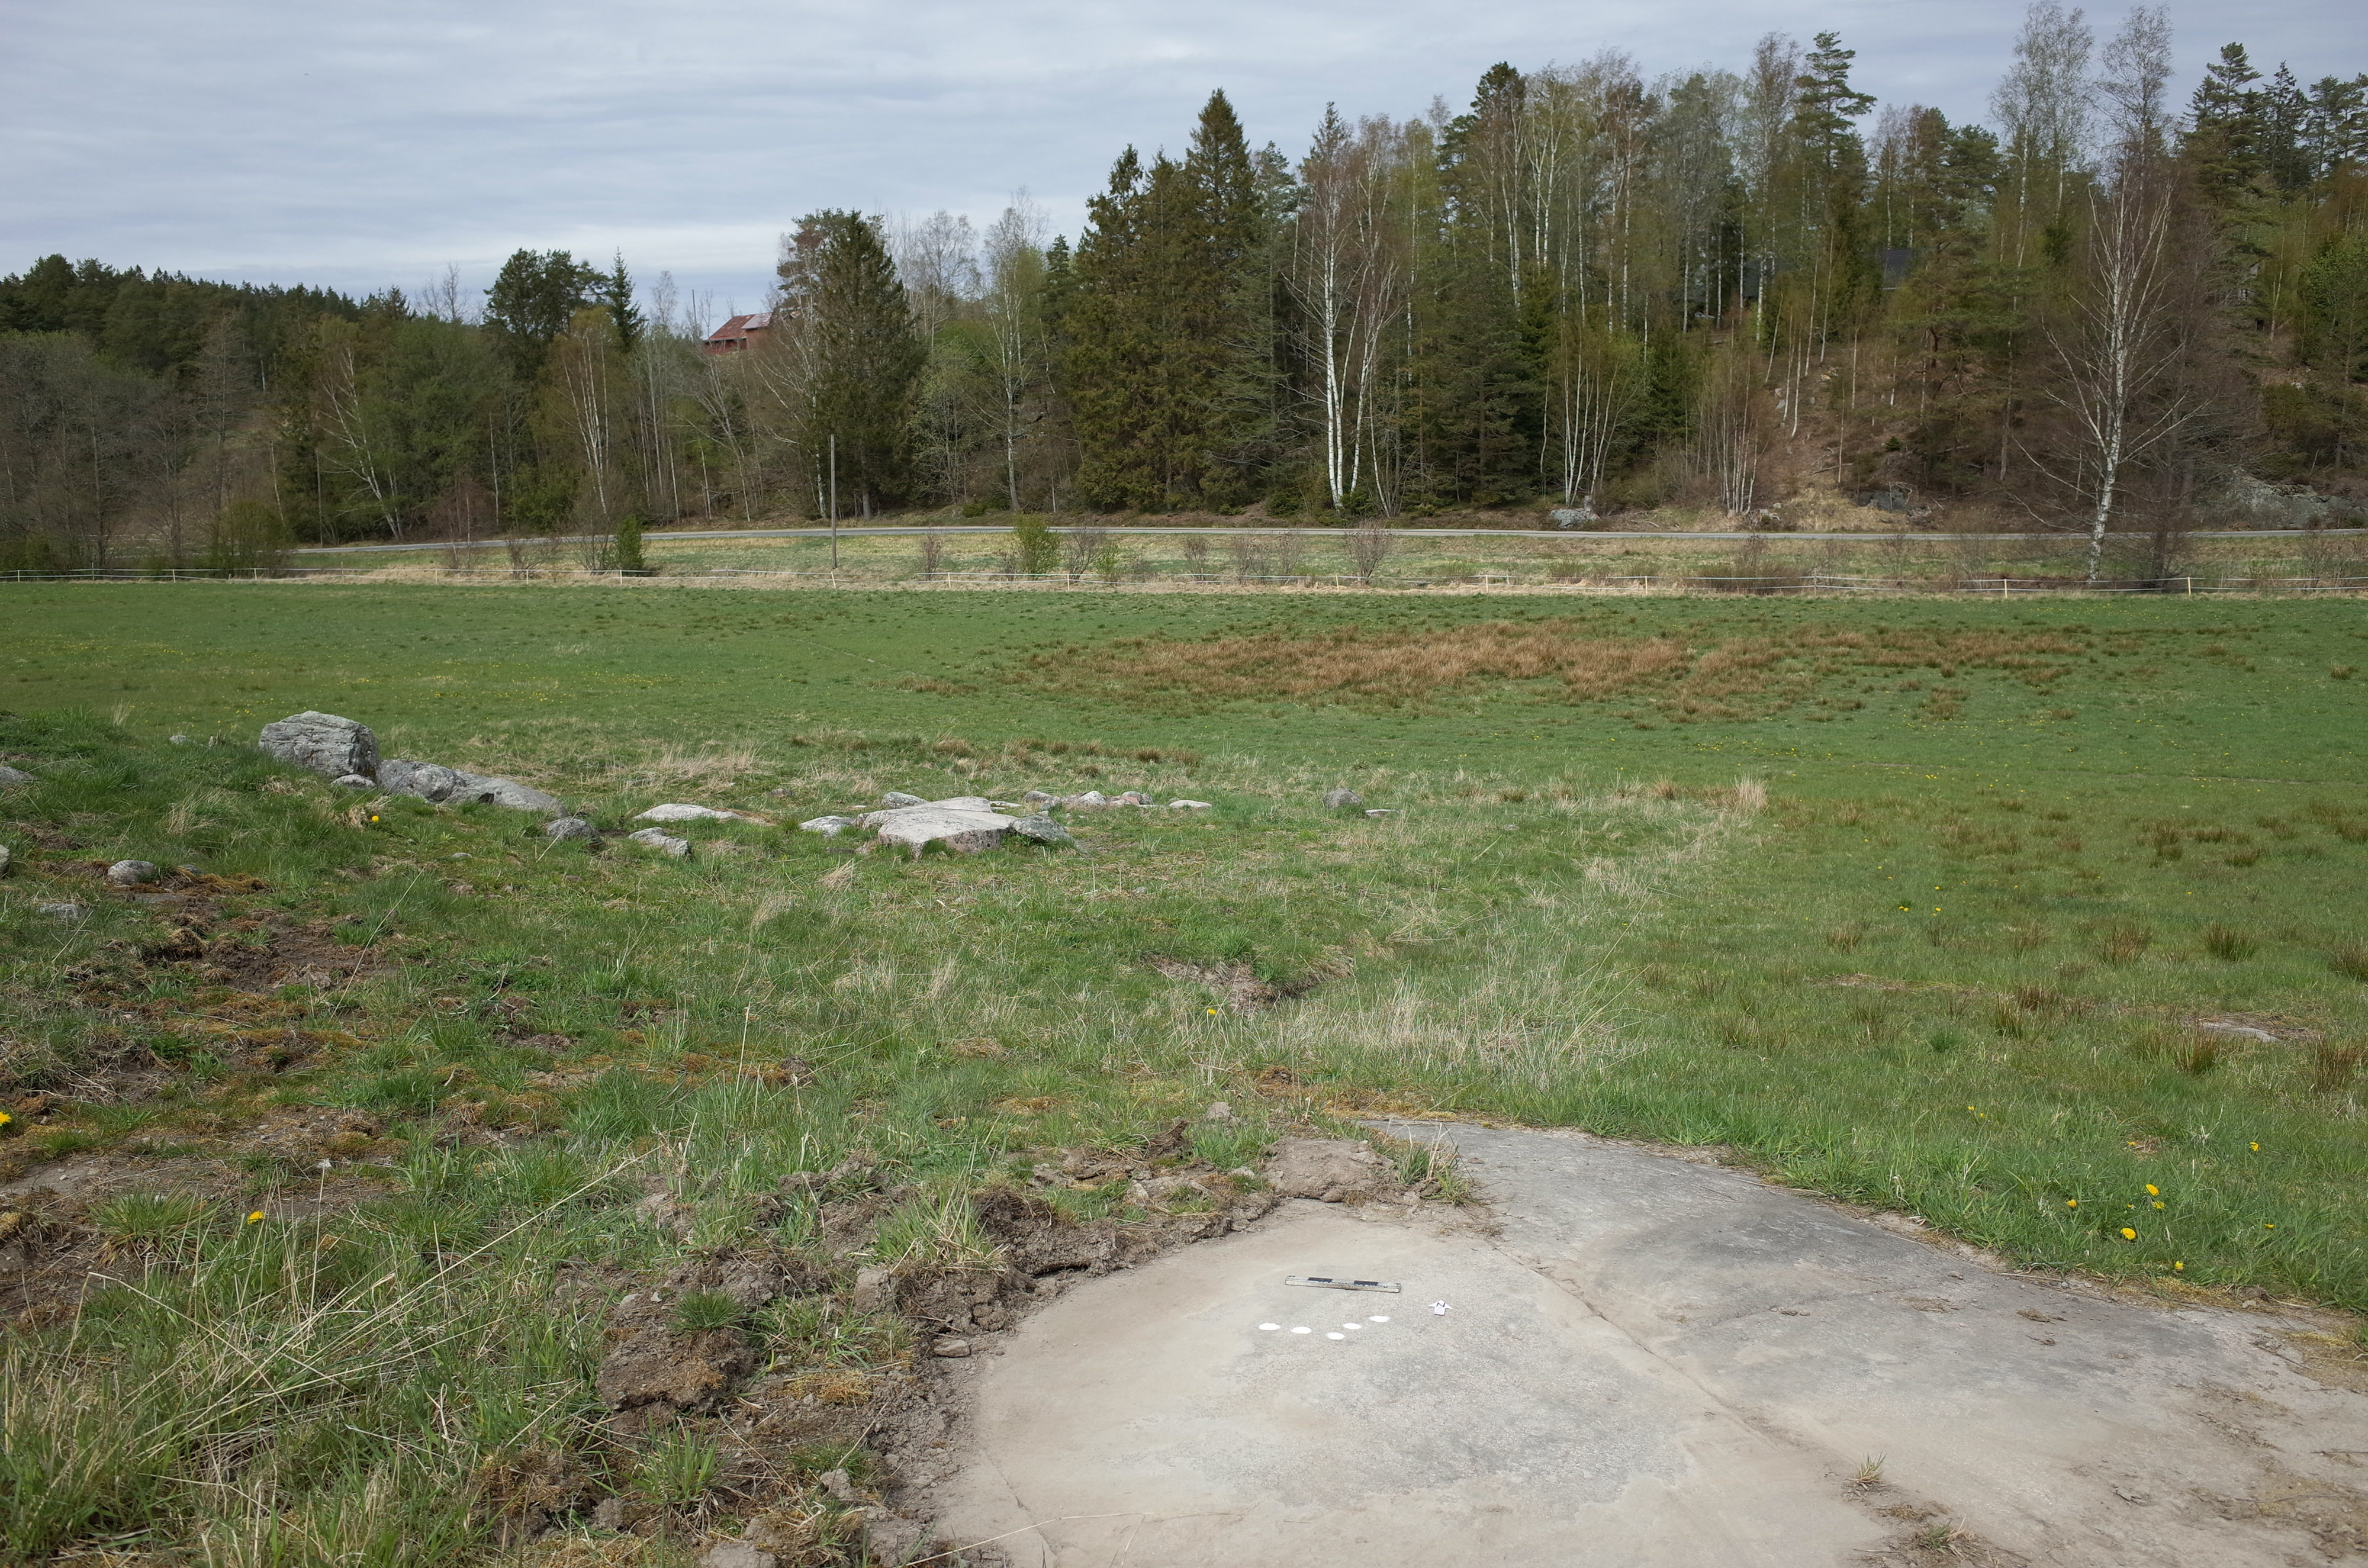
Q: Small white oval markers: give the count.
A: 5